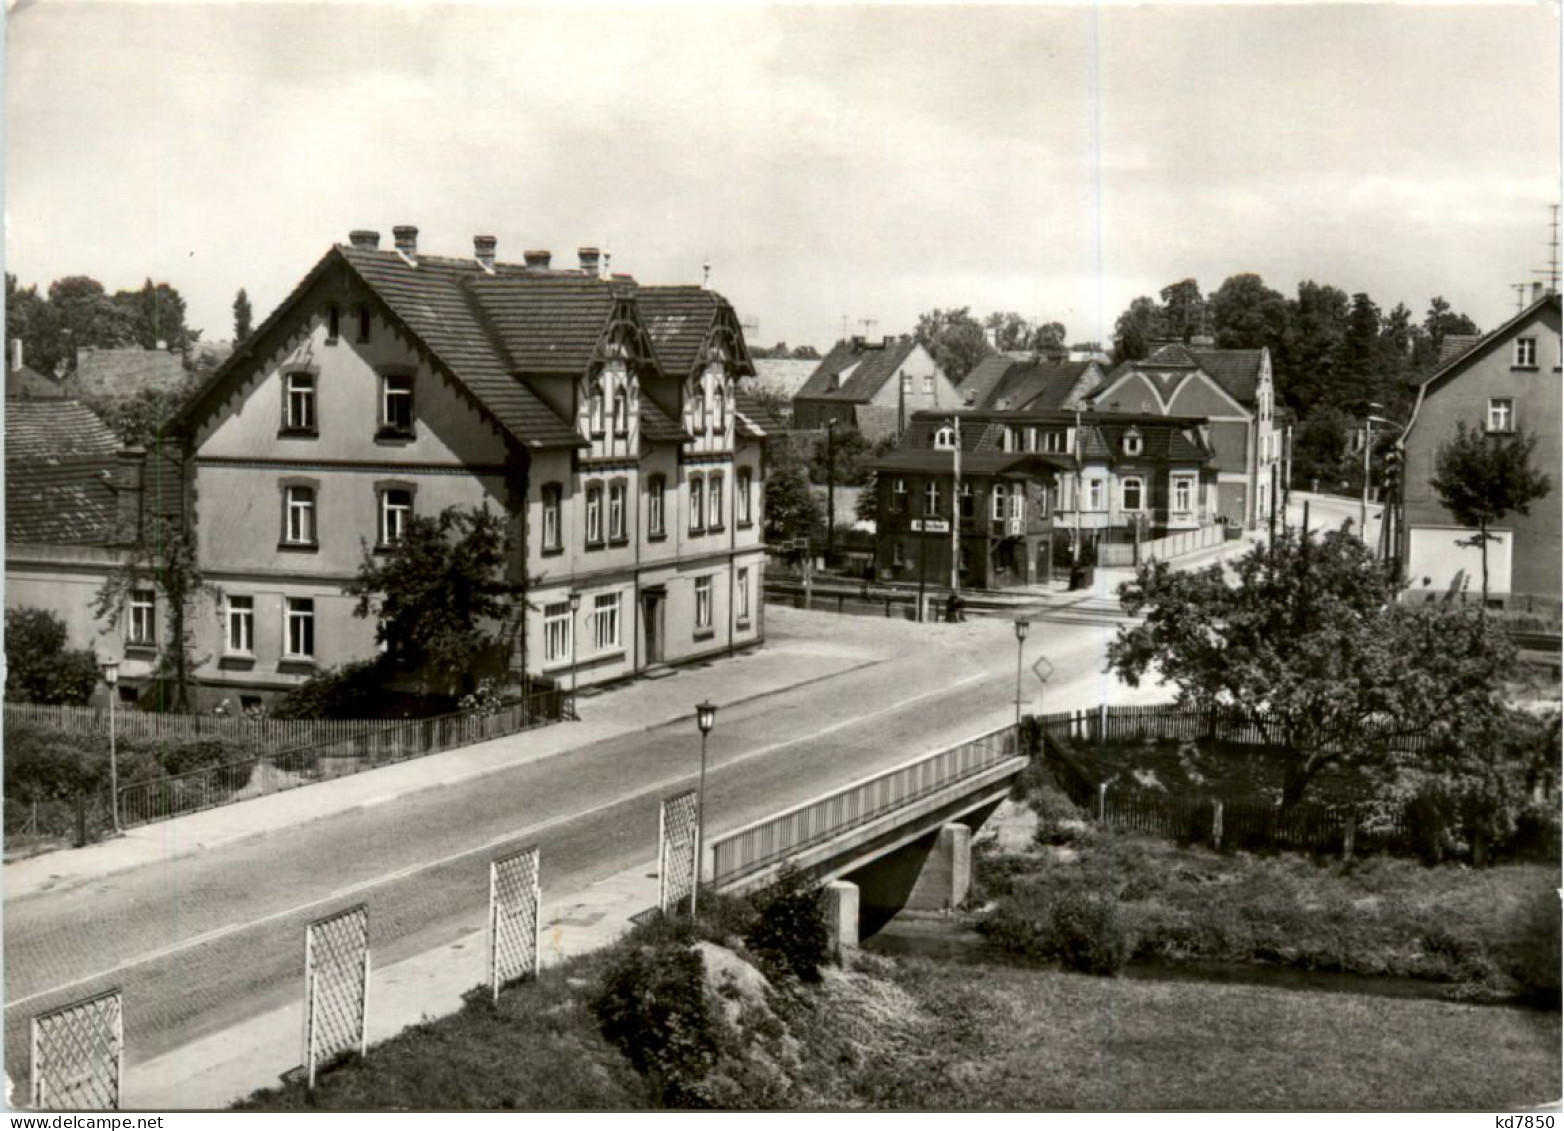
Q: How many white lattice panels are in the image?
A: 4